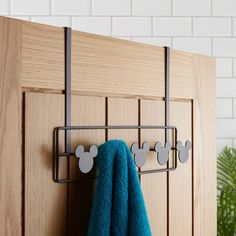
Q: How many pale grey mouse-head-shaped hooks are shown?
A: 4